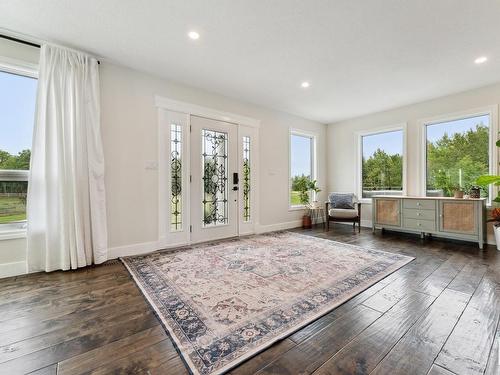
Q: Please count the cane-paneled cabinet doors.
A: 2